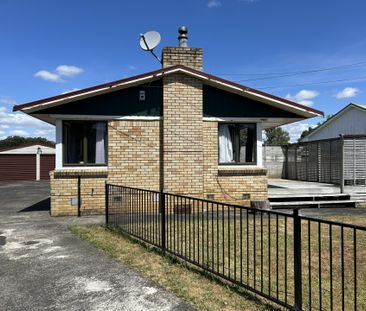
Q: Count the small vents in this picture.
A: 3